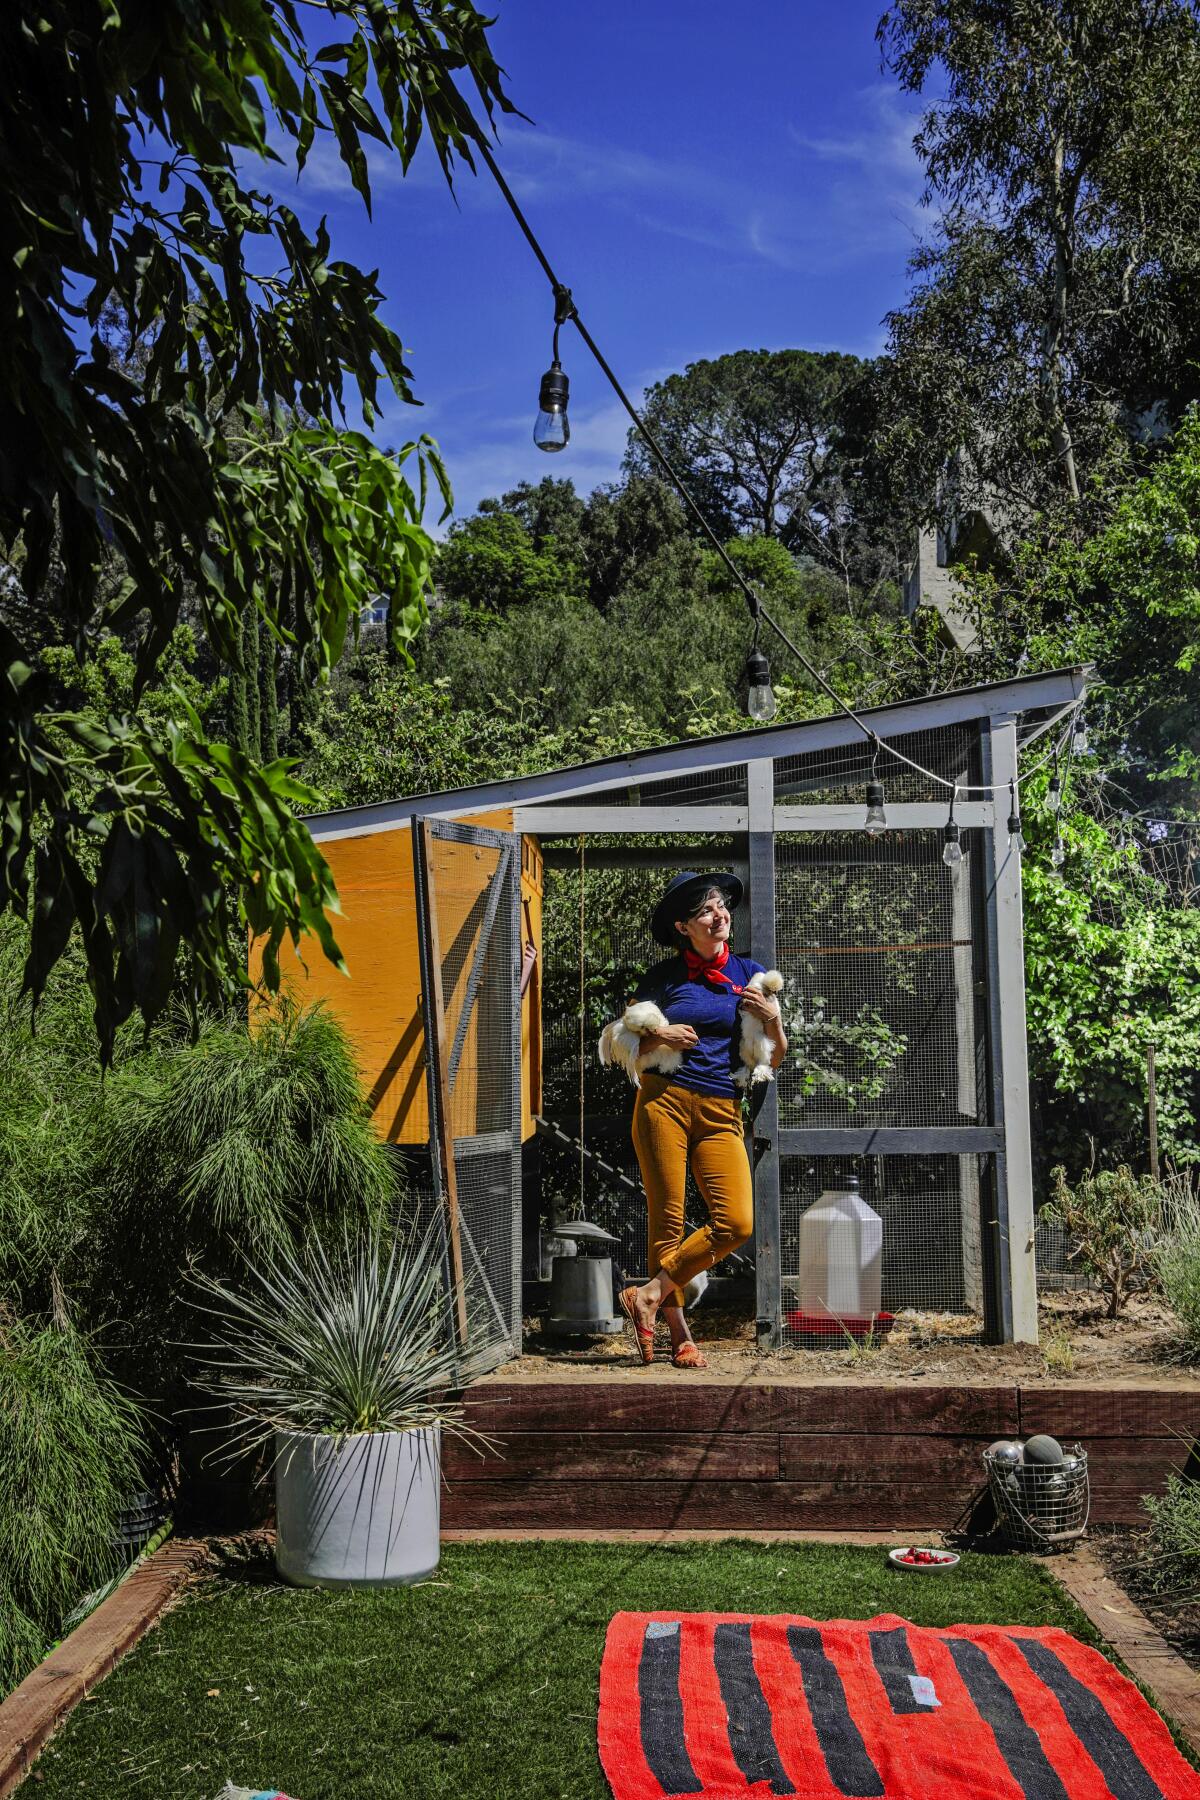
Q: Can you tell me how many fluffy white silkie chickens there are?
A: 2